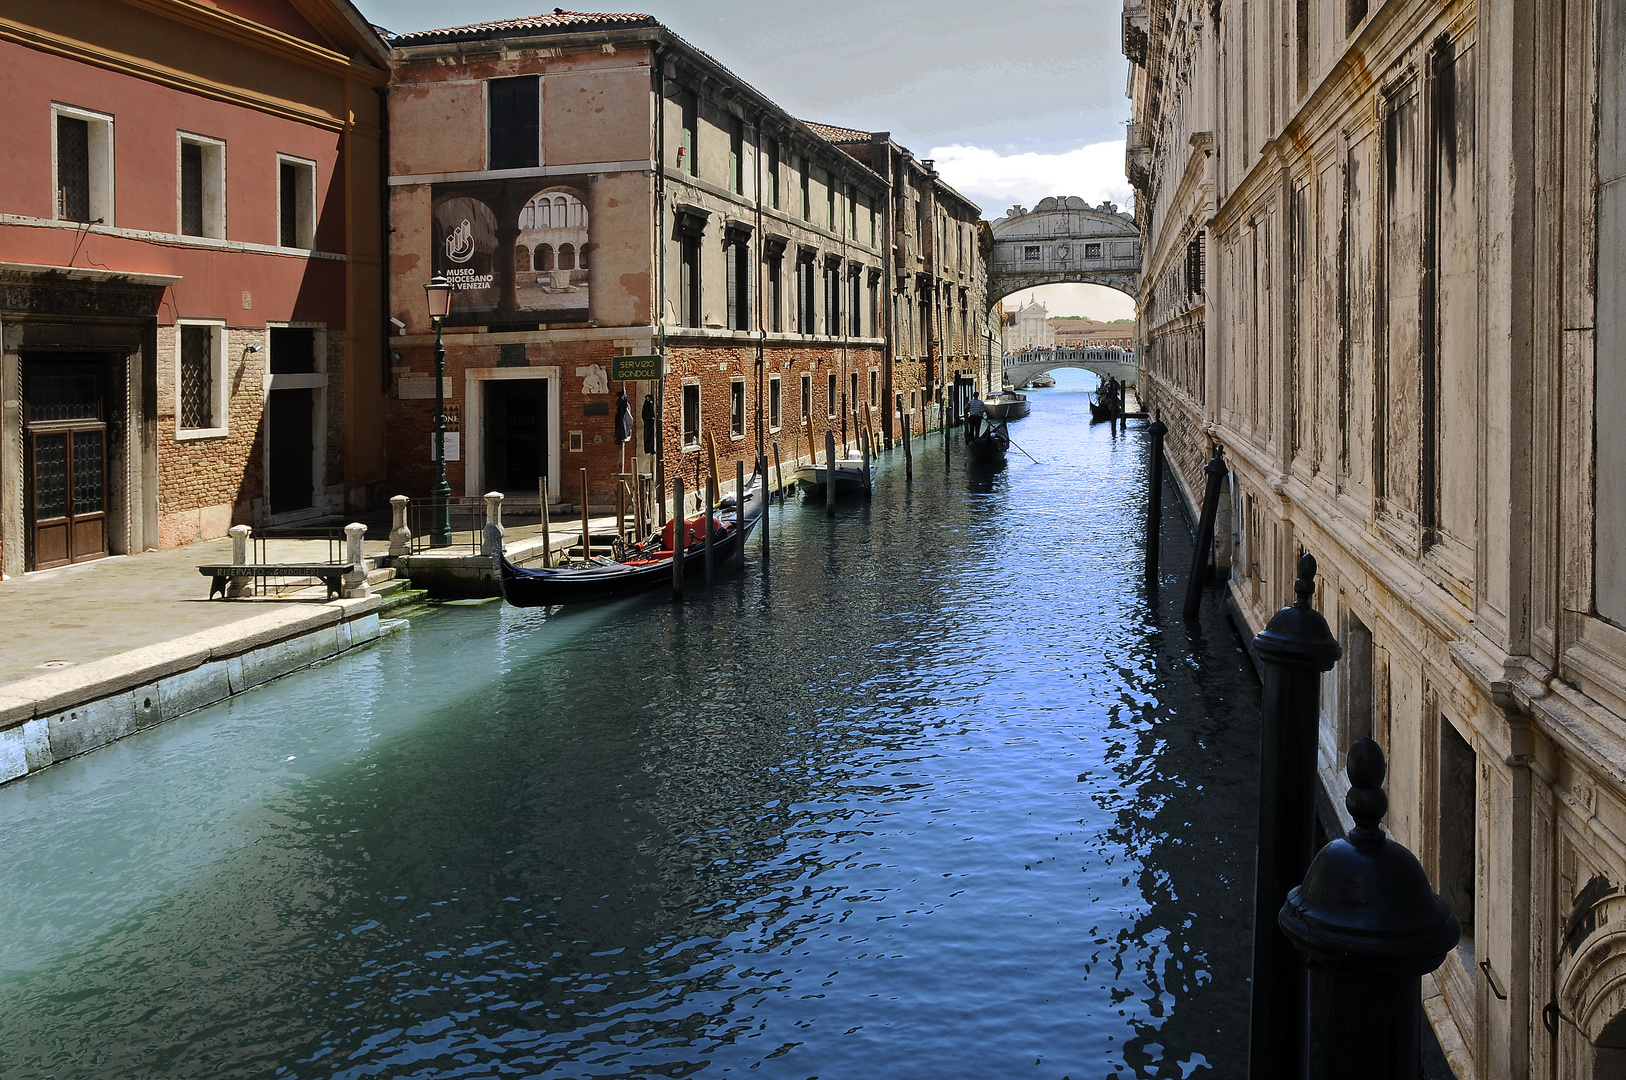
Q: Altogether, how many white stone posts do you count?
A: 4